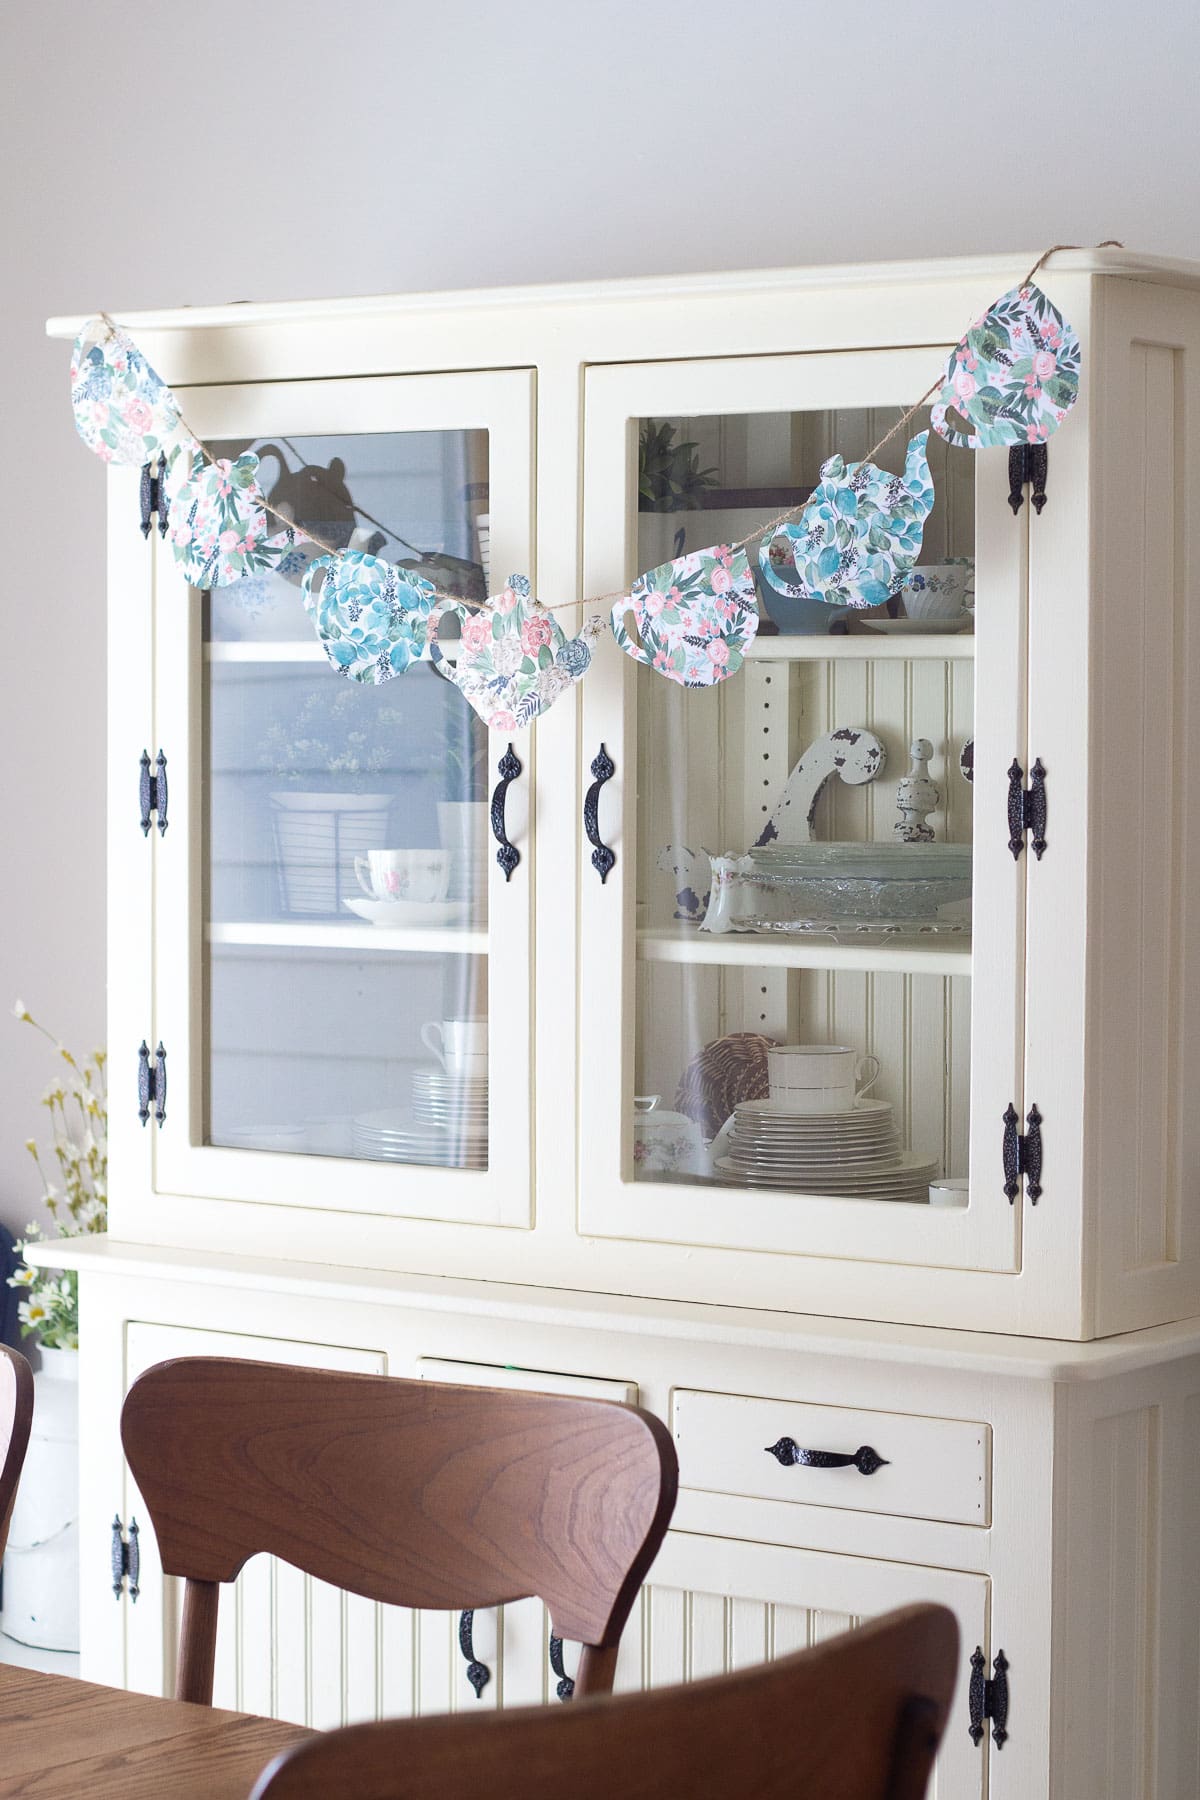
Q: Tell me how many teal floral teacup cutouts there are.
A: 1